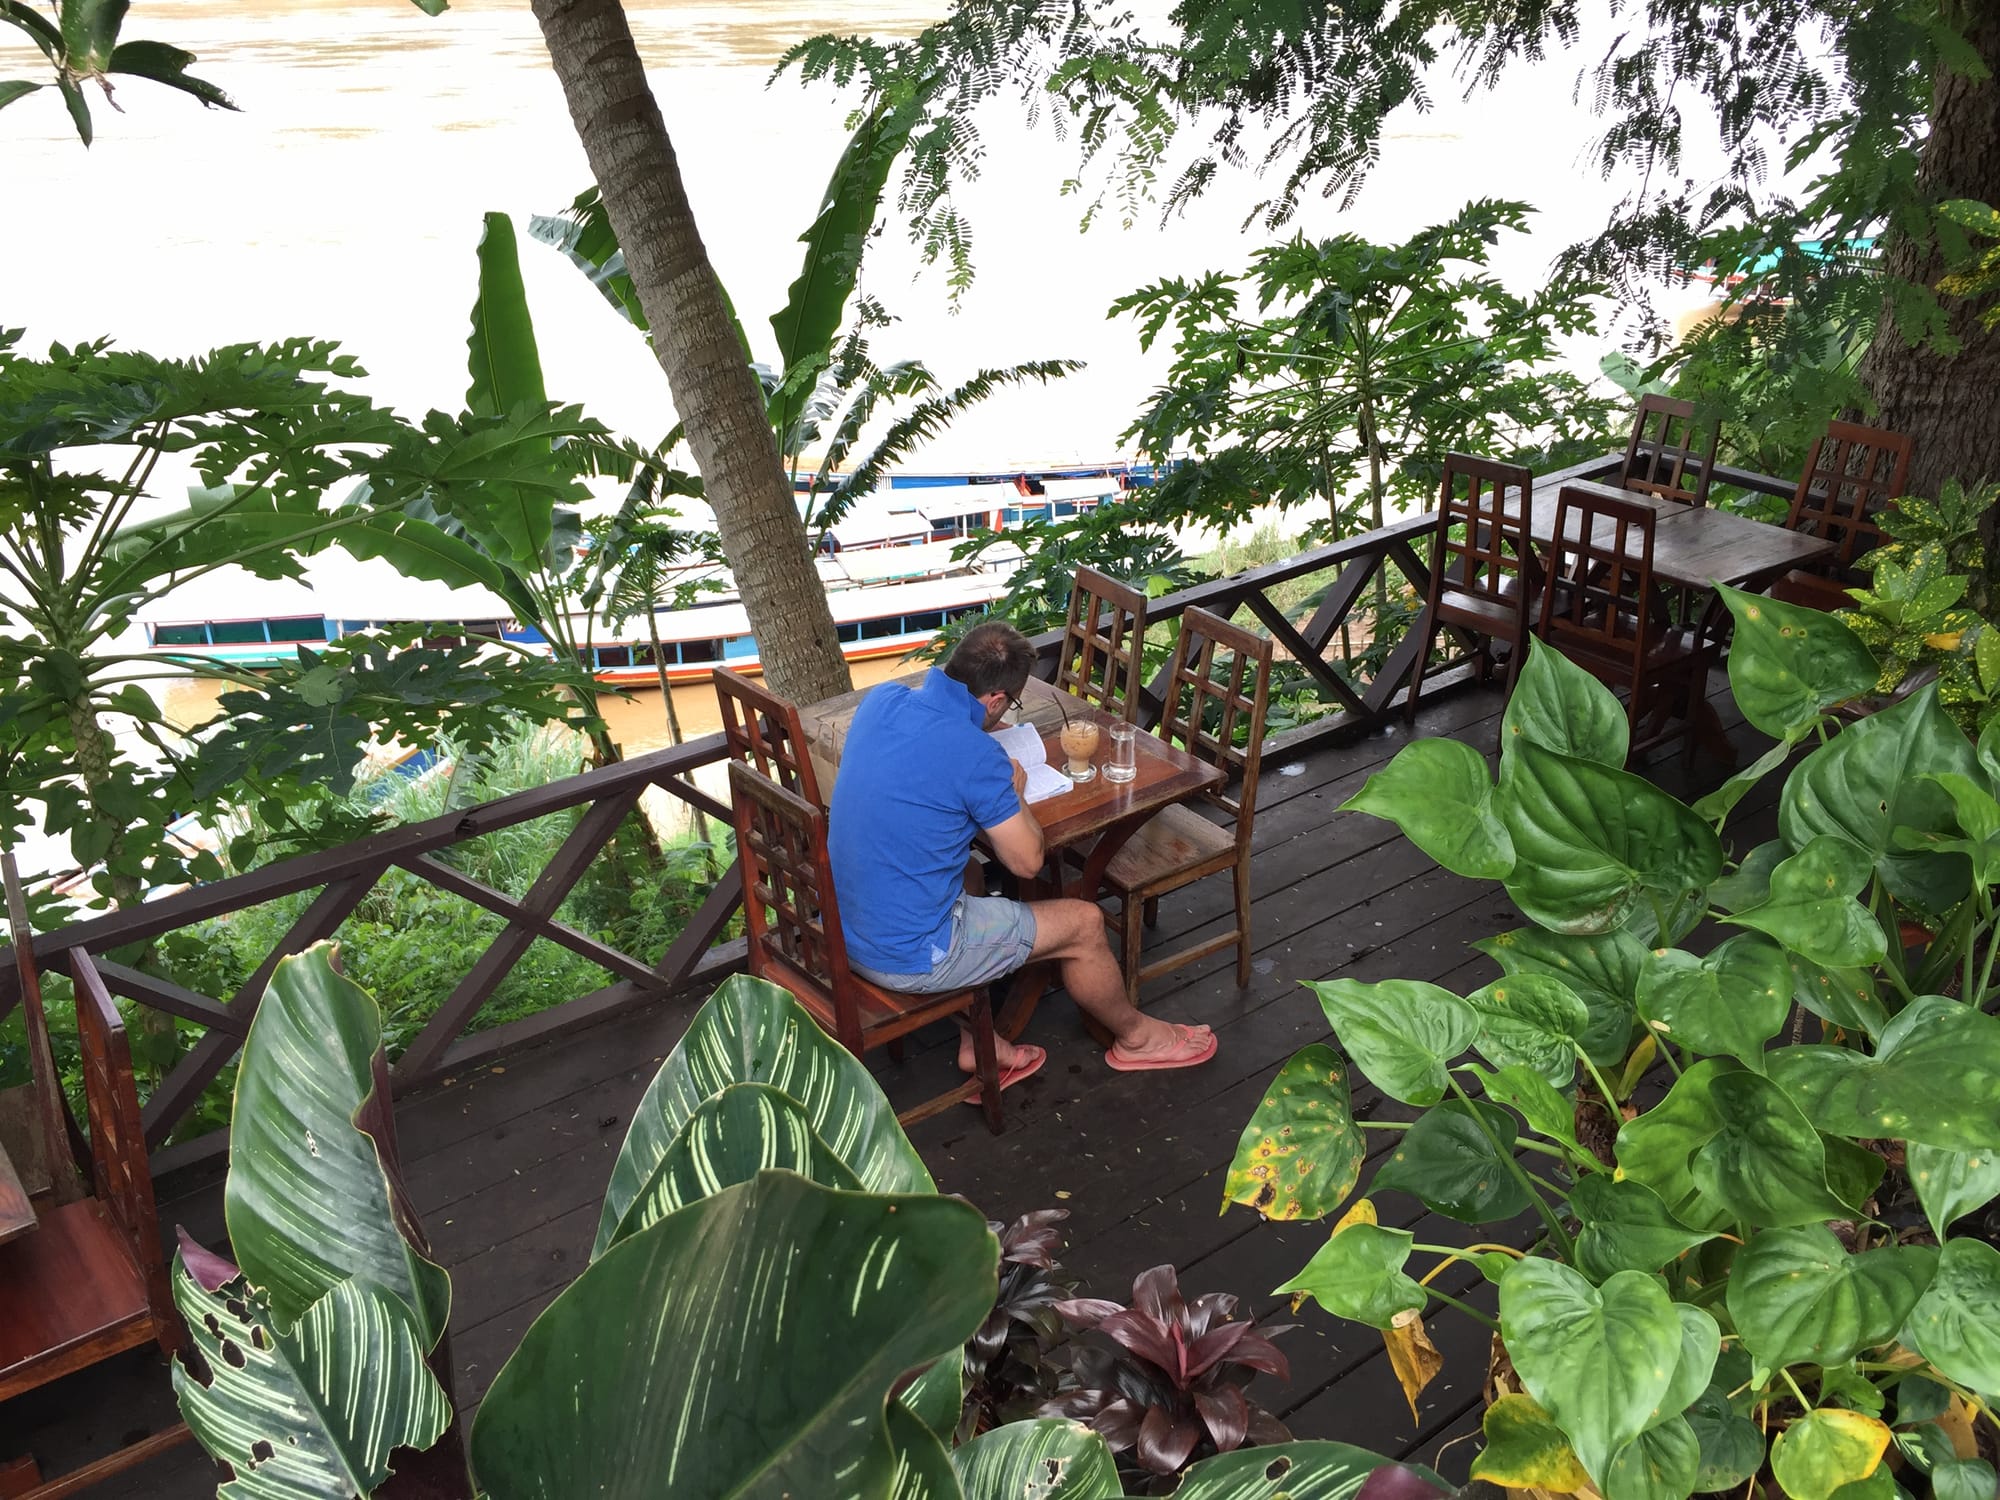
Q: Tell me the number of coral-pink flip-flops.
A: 2